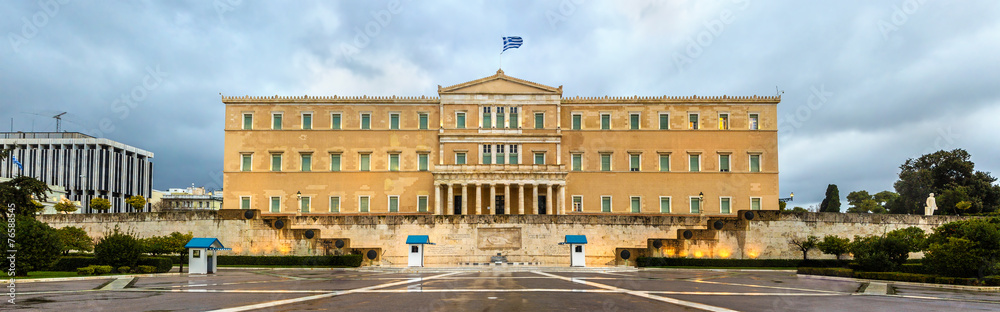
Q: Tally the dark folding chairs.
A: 0